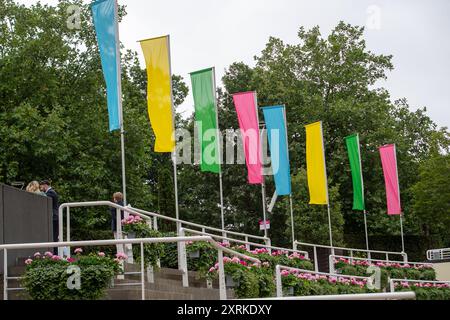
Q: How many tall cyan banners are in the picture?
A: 2